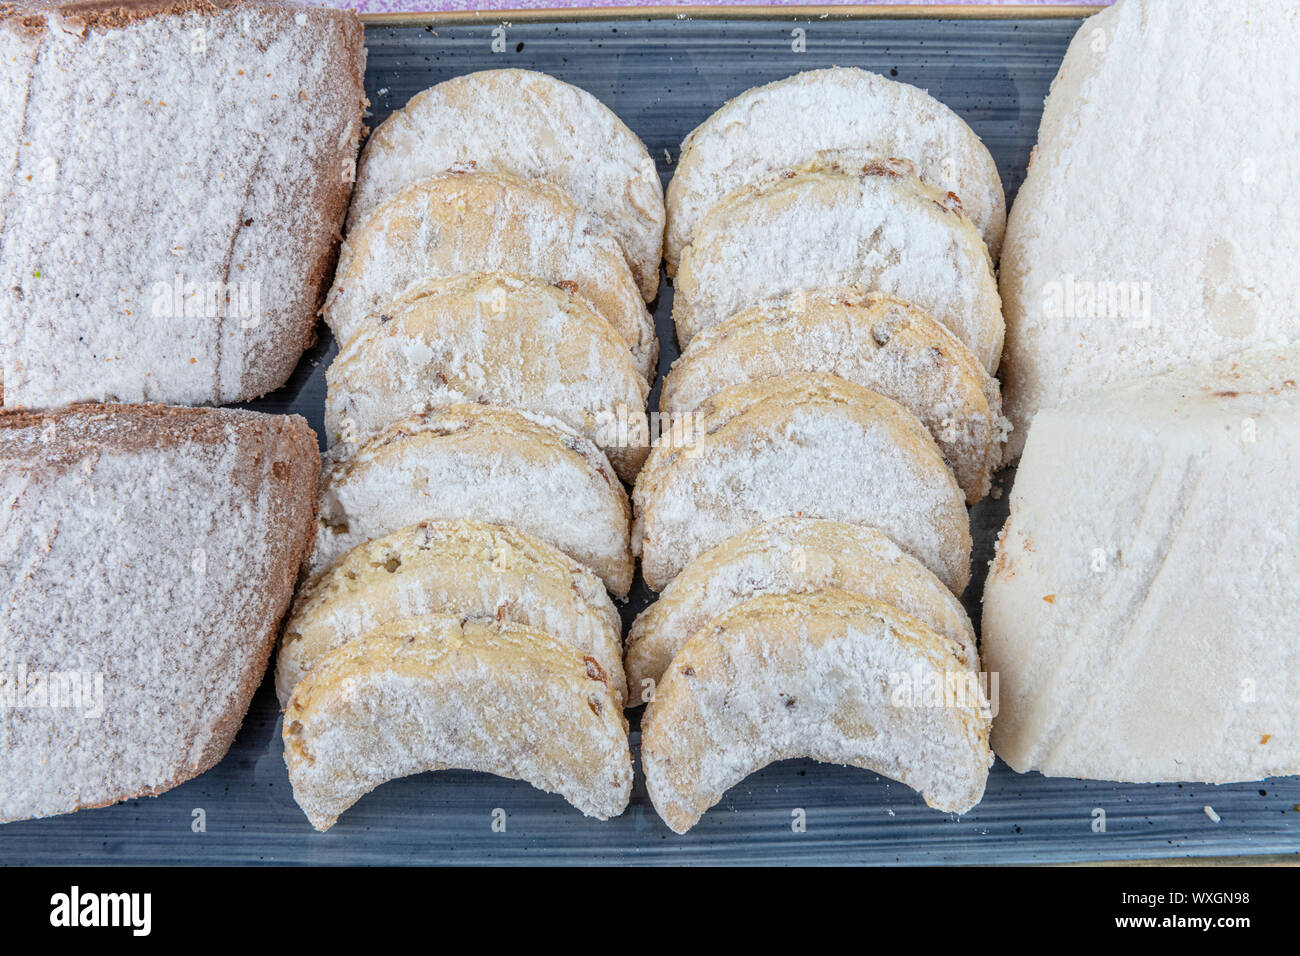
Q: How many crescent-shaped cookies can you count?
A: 12